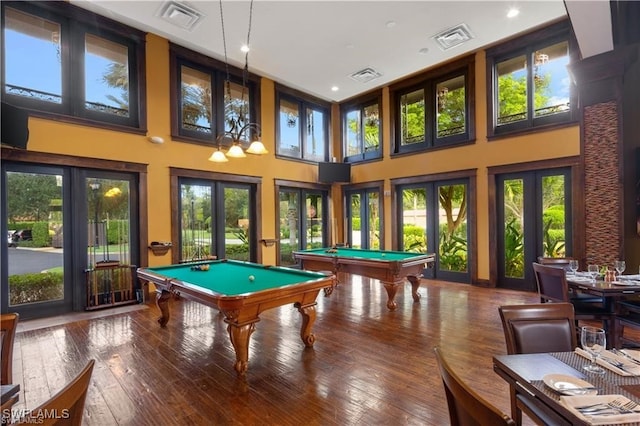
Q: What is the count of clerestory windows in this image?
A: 6